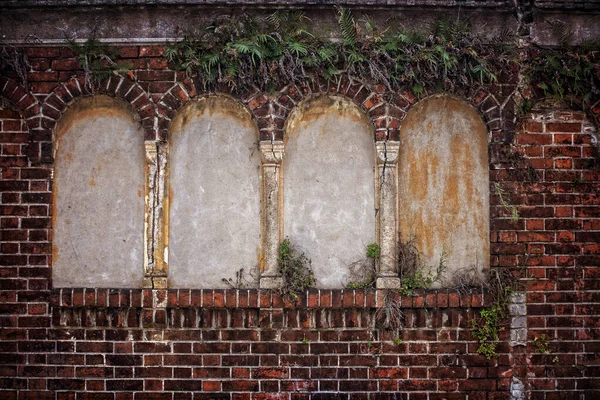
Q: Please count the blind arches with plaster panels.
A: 4